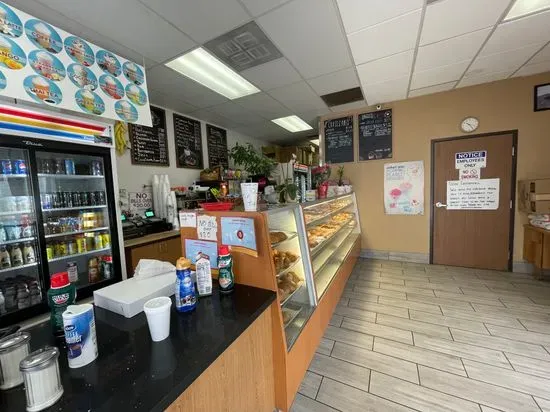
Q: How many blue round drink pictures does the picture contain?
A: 14